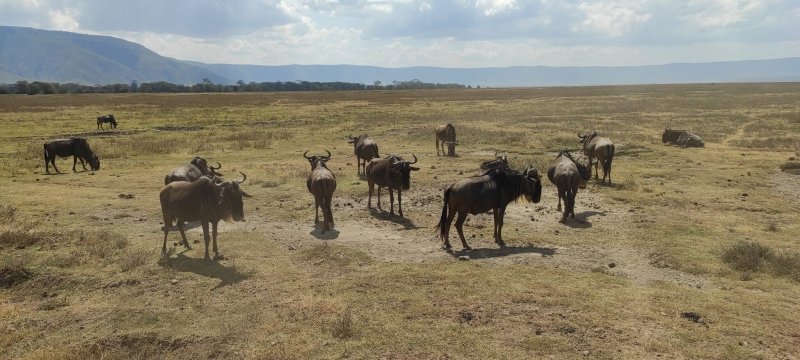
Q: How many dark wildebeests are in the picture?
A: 13